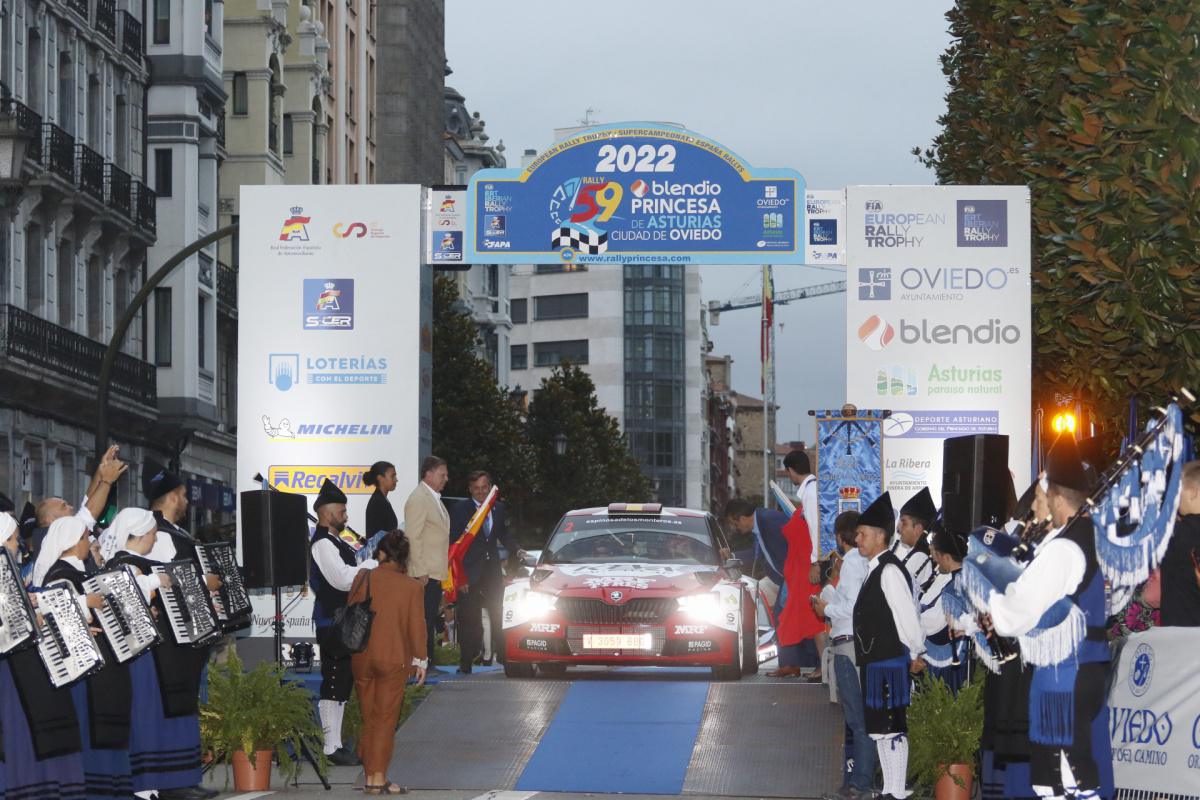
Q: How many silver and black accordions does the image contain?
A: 5